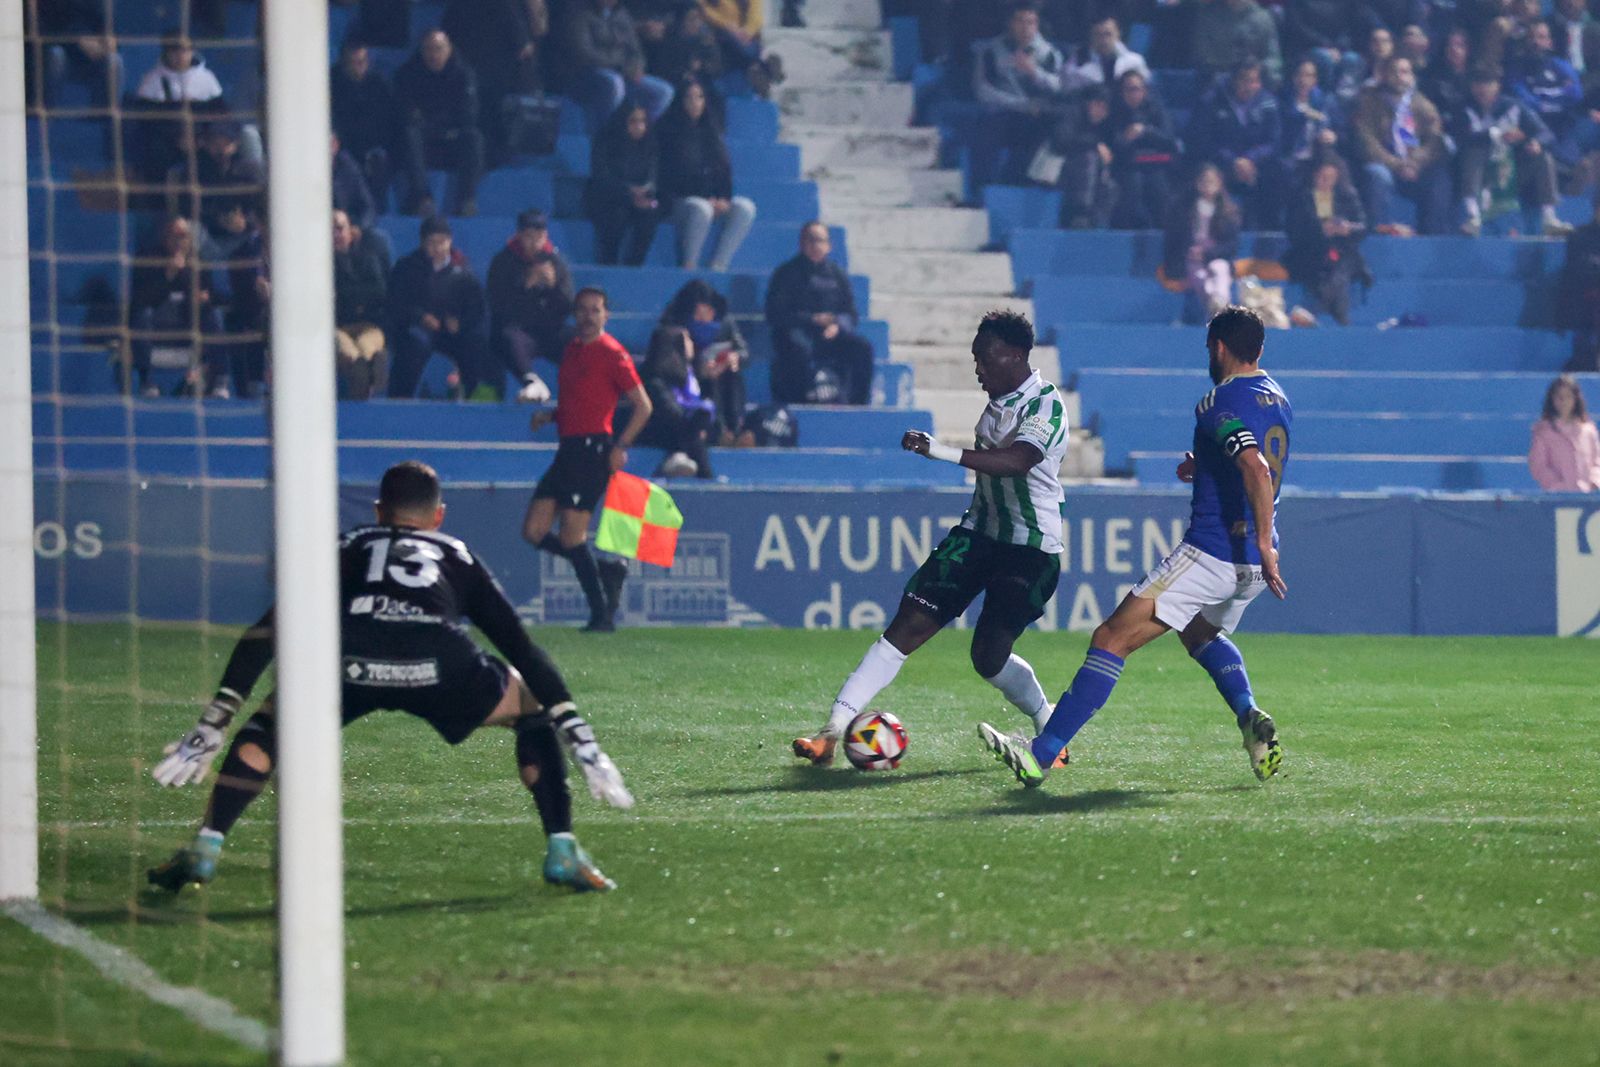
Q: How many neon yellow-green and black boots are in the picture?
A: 2